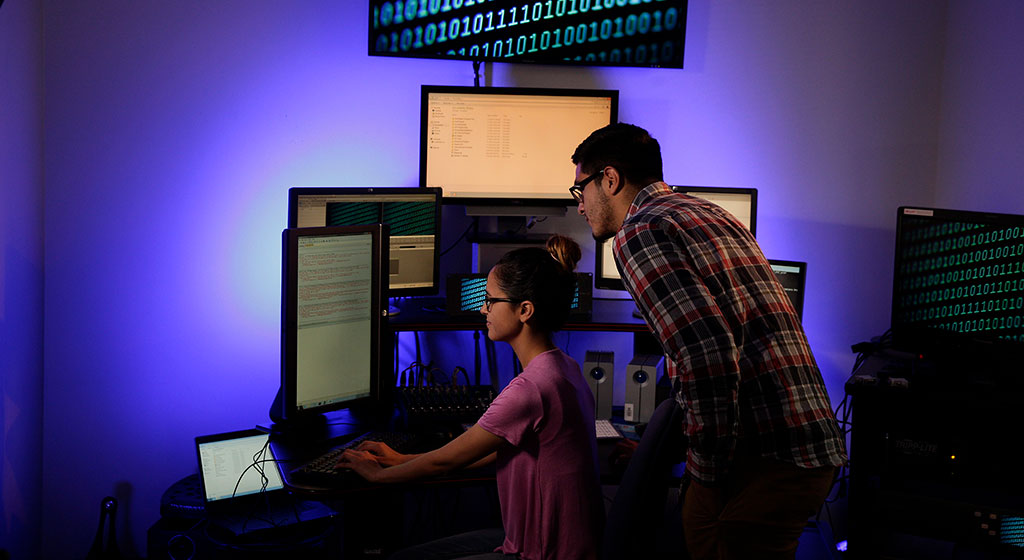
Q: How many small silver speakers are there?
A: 2